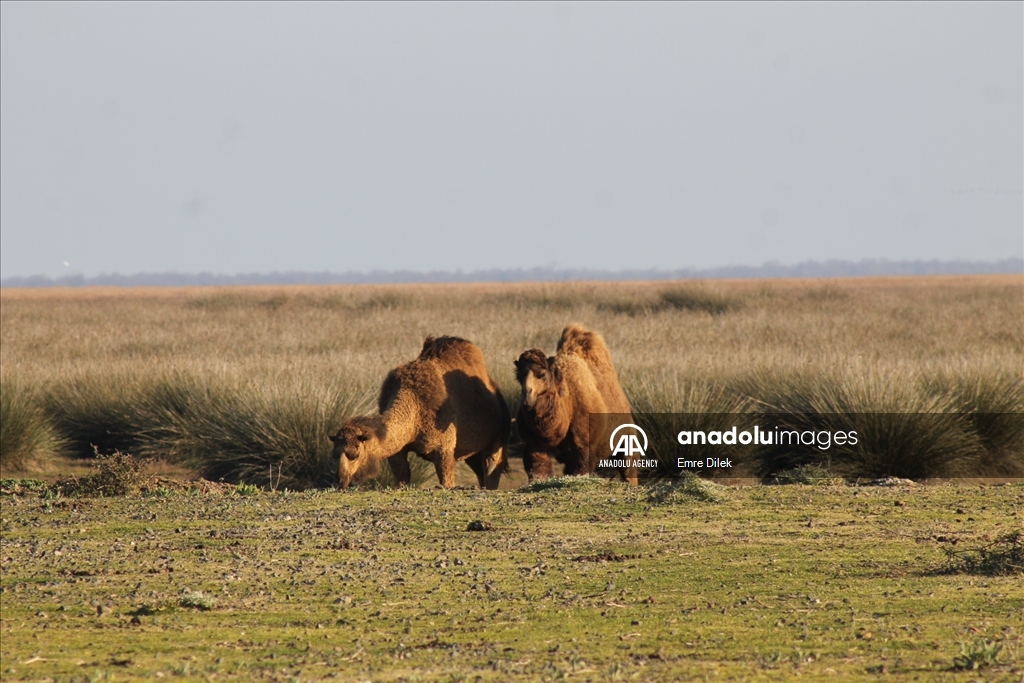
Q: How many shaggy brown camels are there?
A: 2